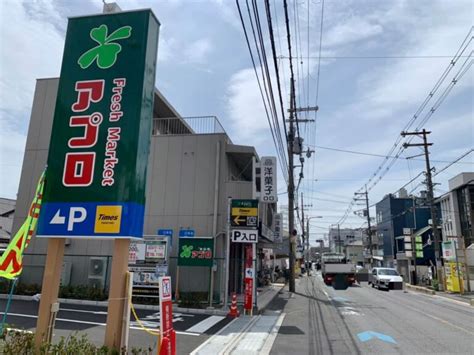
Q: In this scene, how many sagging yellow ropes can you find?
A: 1